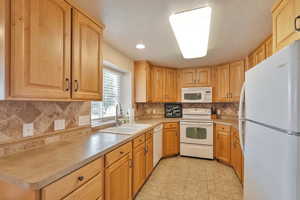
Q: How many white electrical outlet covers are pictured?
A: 3